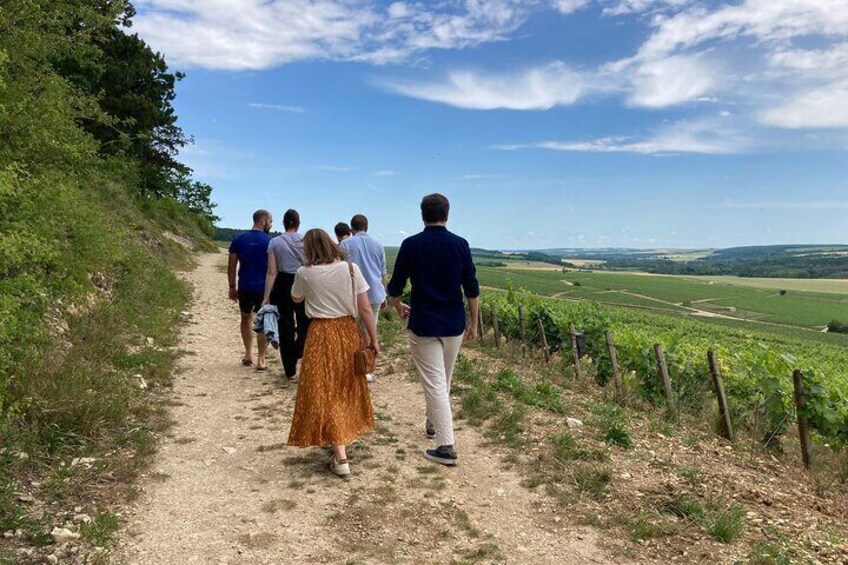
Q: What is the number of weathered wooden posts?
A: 9